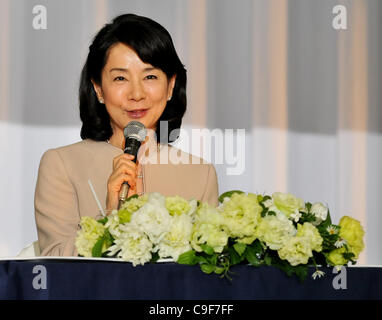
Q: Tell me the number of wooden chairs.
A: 0